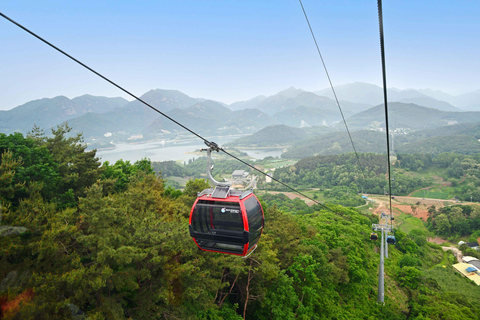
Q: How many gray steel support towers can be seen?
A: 2